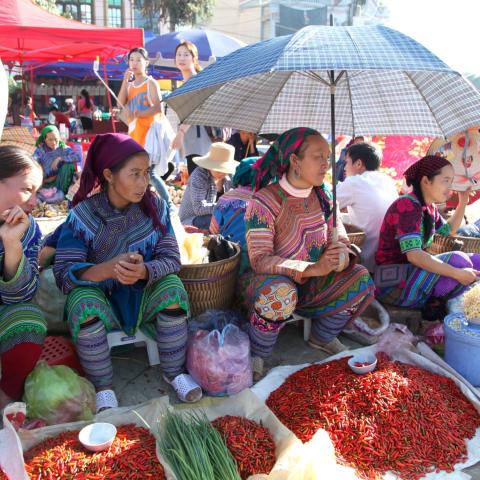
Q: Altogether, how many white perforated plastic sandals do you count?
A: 2